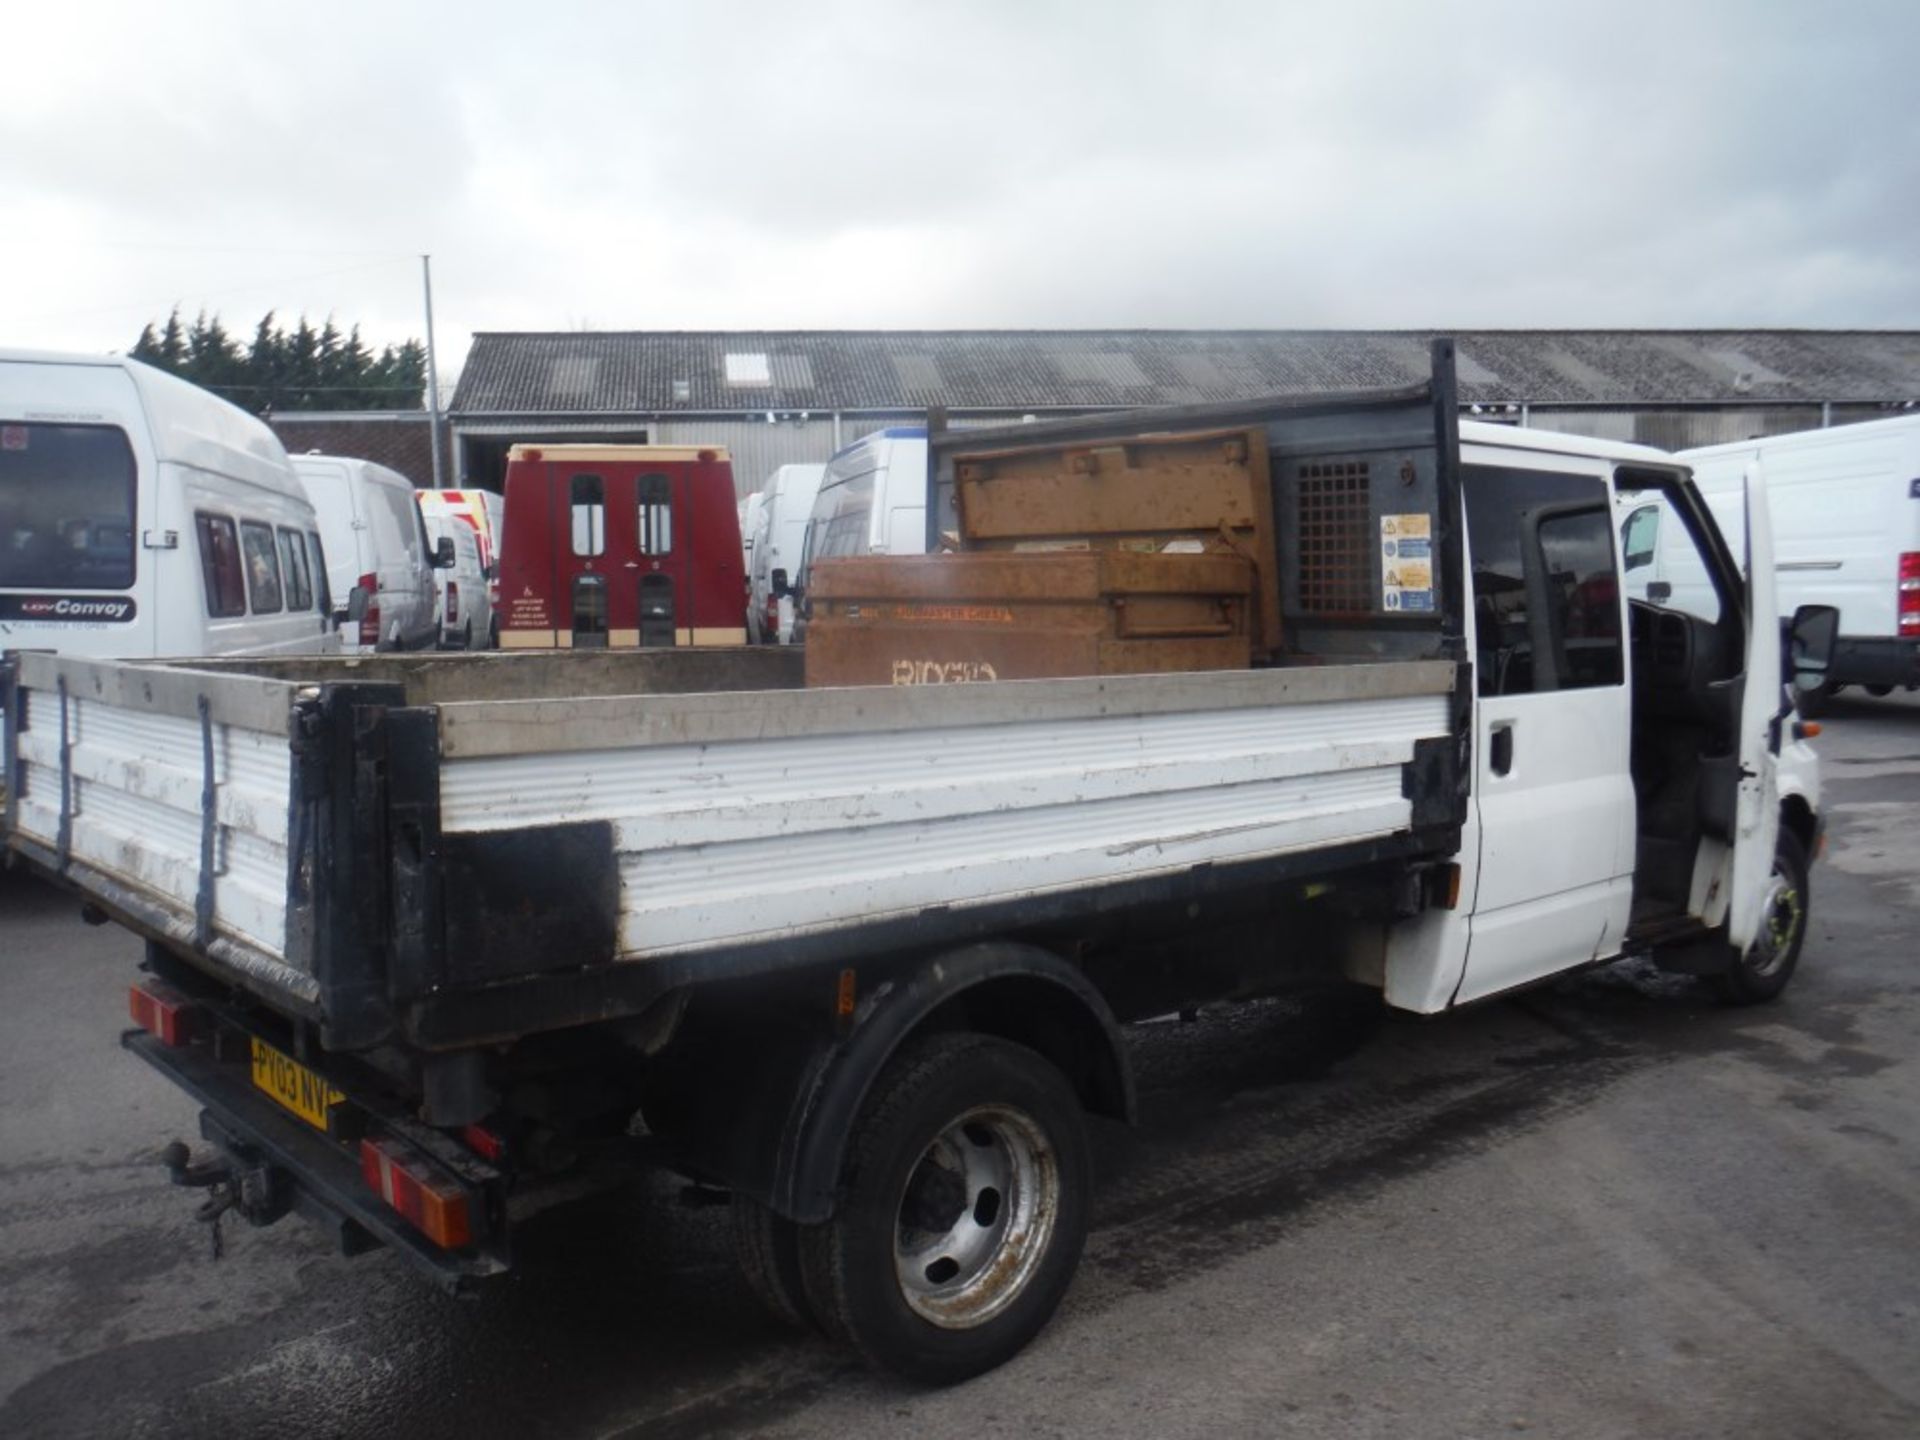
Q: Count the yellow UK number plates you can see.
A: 1